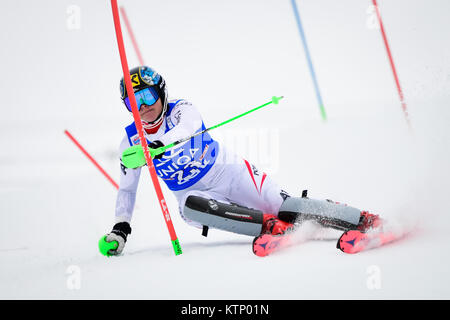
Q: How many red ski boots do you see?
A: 2